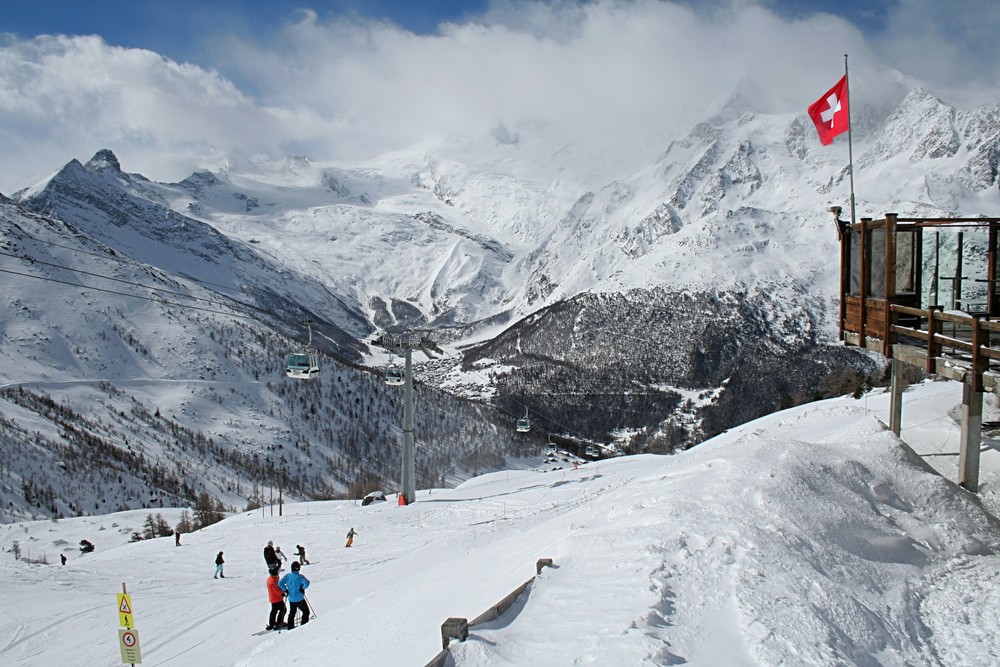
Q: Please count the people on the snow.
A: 9